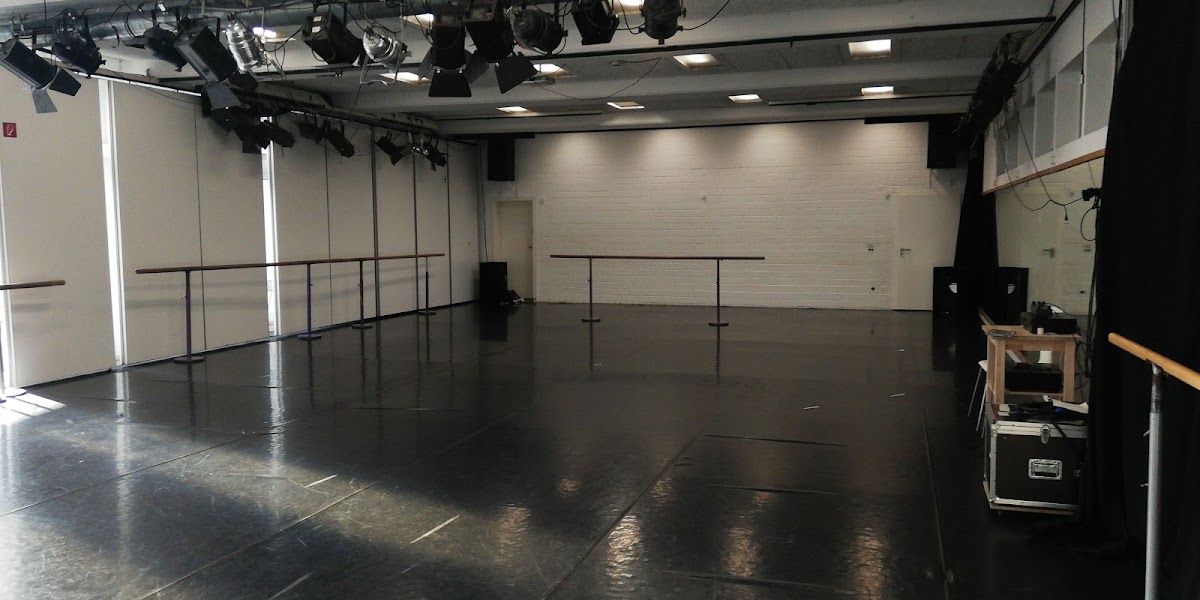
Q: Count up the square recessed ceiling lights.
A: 11